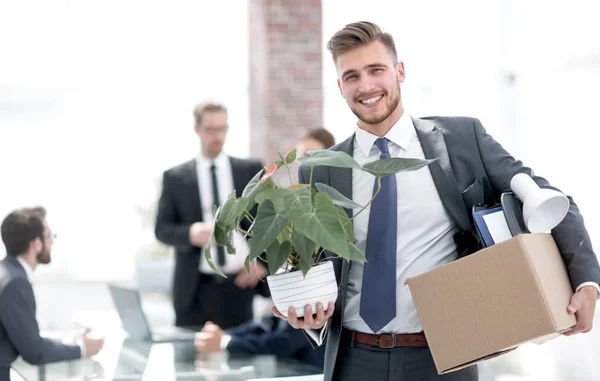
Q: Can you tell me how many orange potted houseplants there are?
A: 0